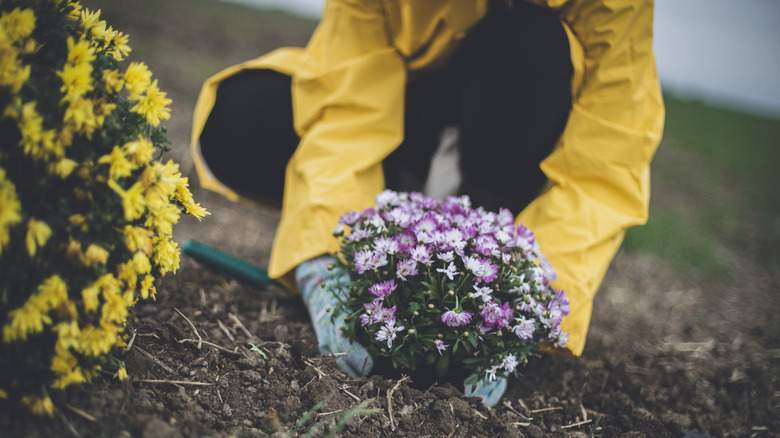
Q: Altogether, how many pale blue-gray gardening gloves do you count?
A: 2